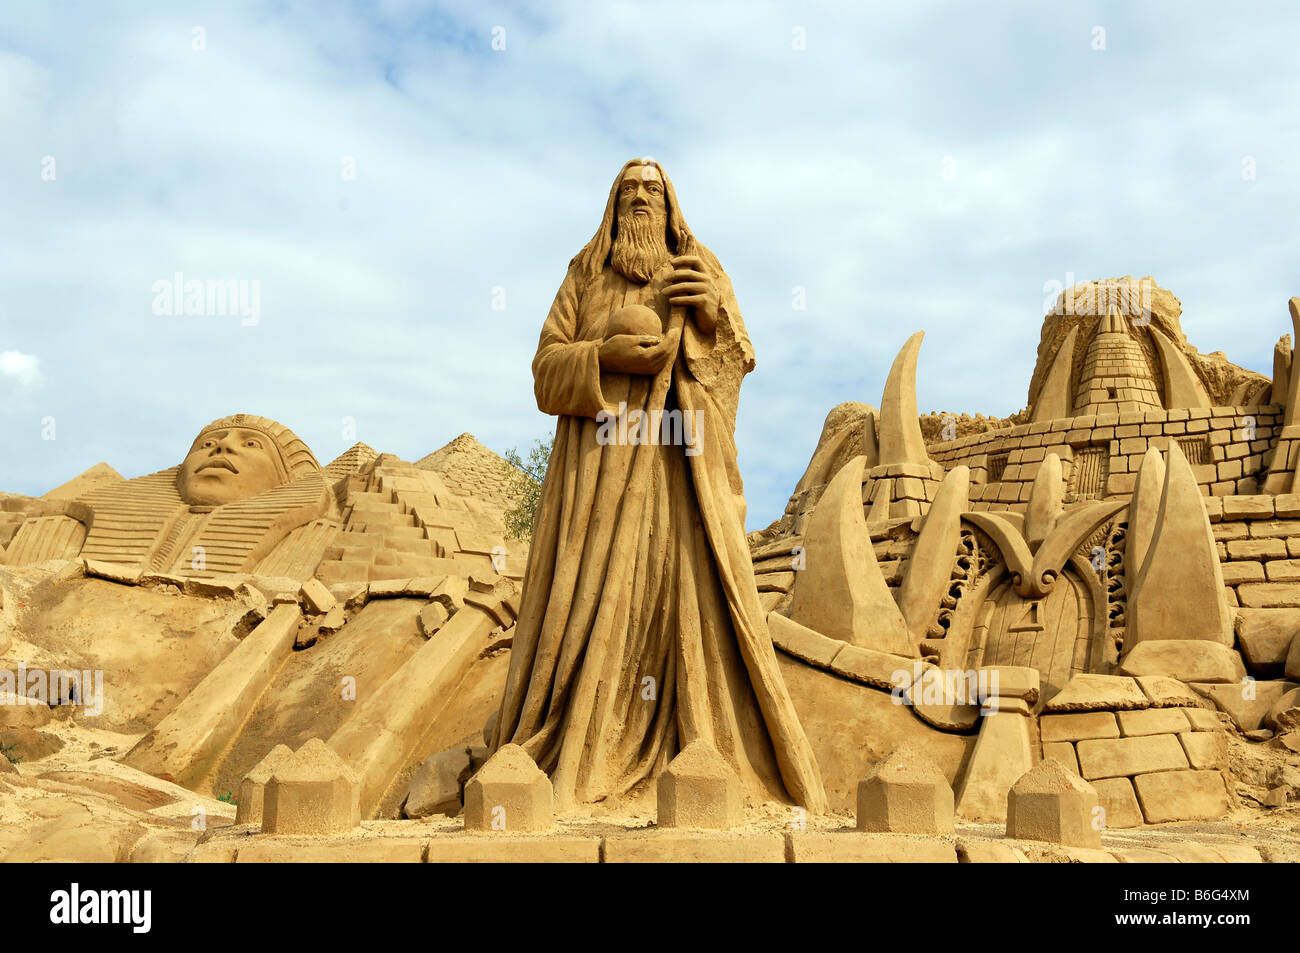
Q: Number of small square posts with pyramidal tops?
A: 6